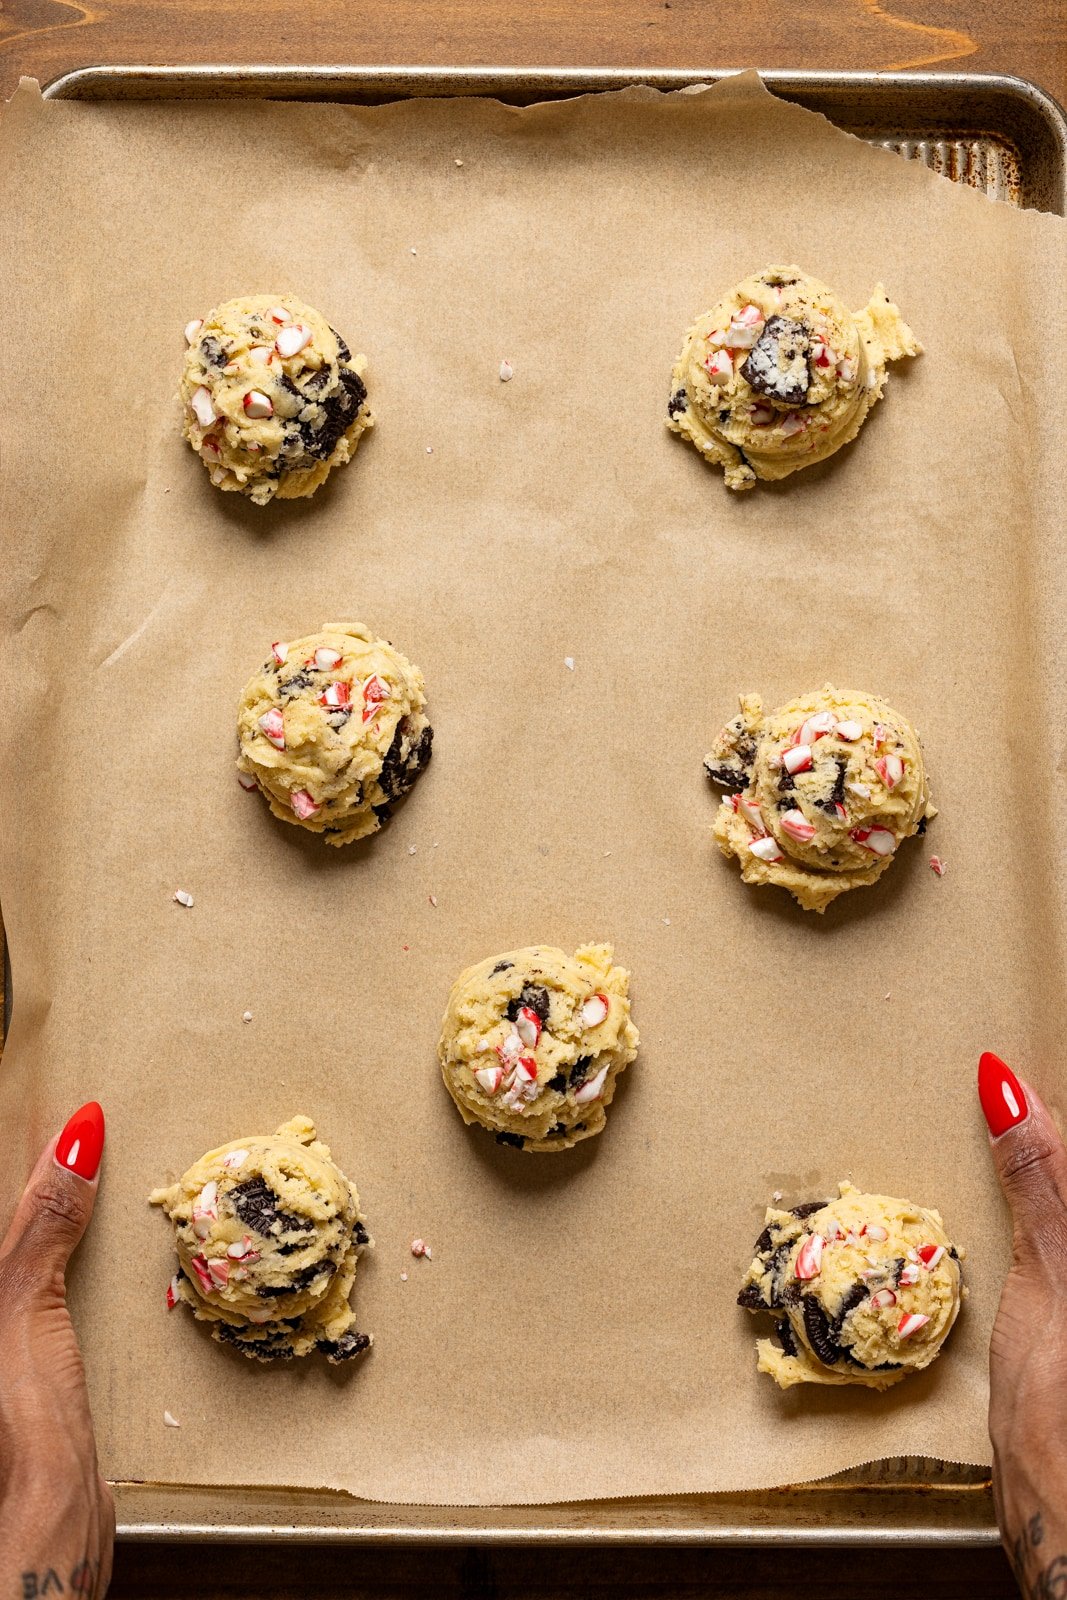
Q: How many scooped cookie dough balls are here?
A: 7